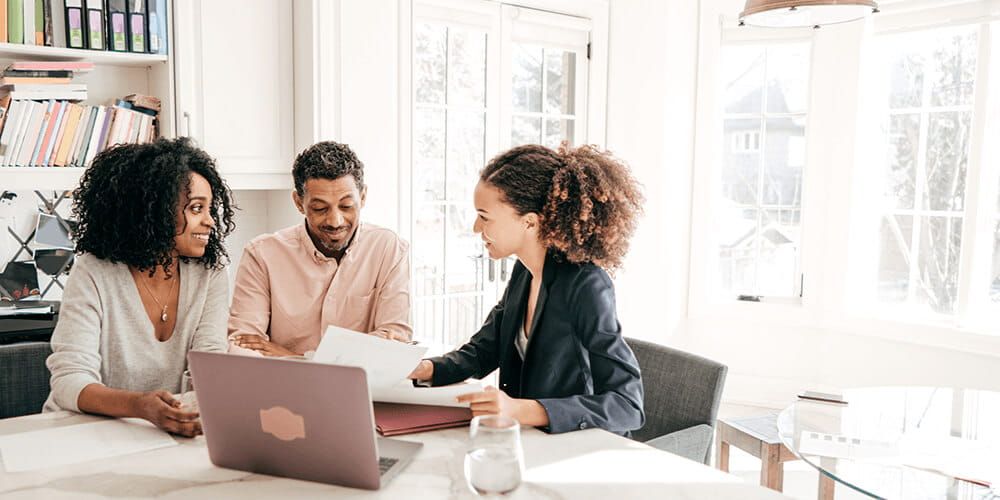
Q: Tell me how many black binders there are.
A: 4